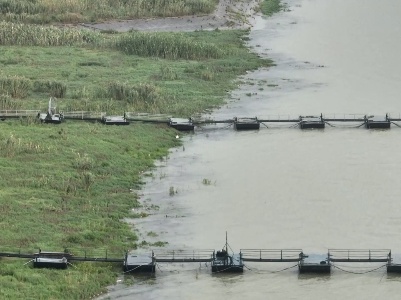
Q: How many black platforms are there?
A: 11